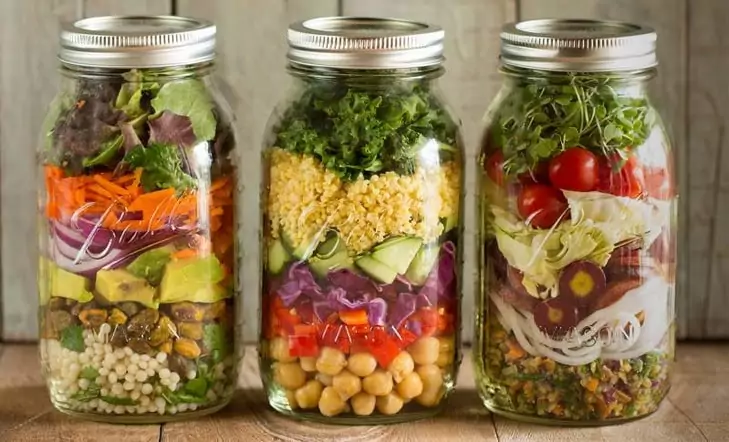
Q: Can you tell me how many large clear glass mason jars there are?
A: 3